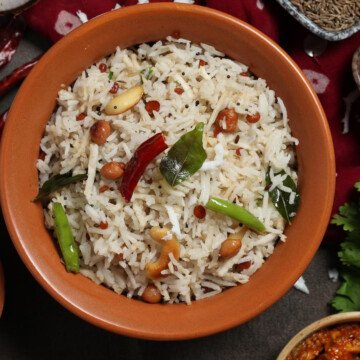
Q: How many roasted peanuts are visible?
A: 5